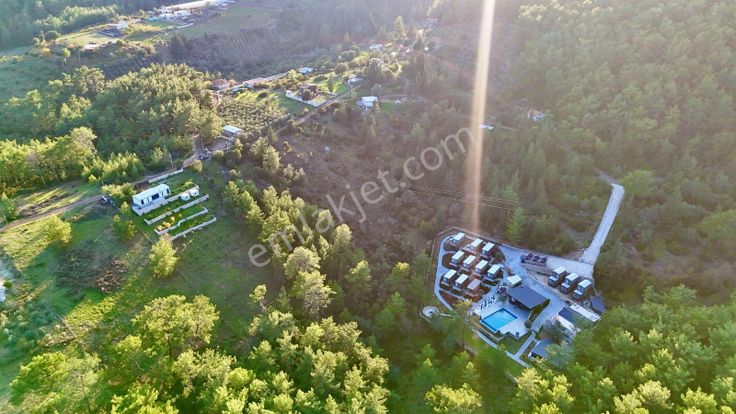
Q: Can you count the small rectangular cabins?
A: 13